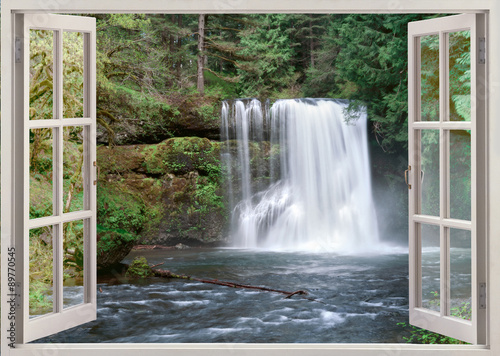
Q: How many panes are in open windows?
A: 12